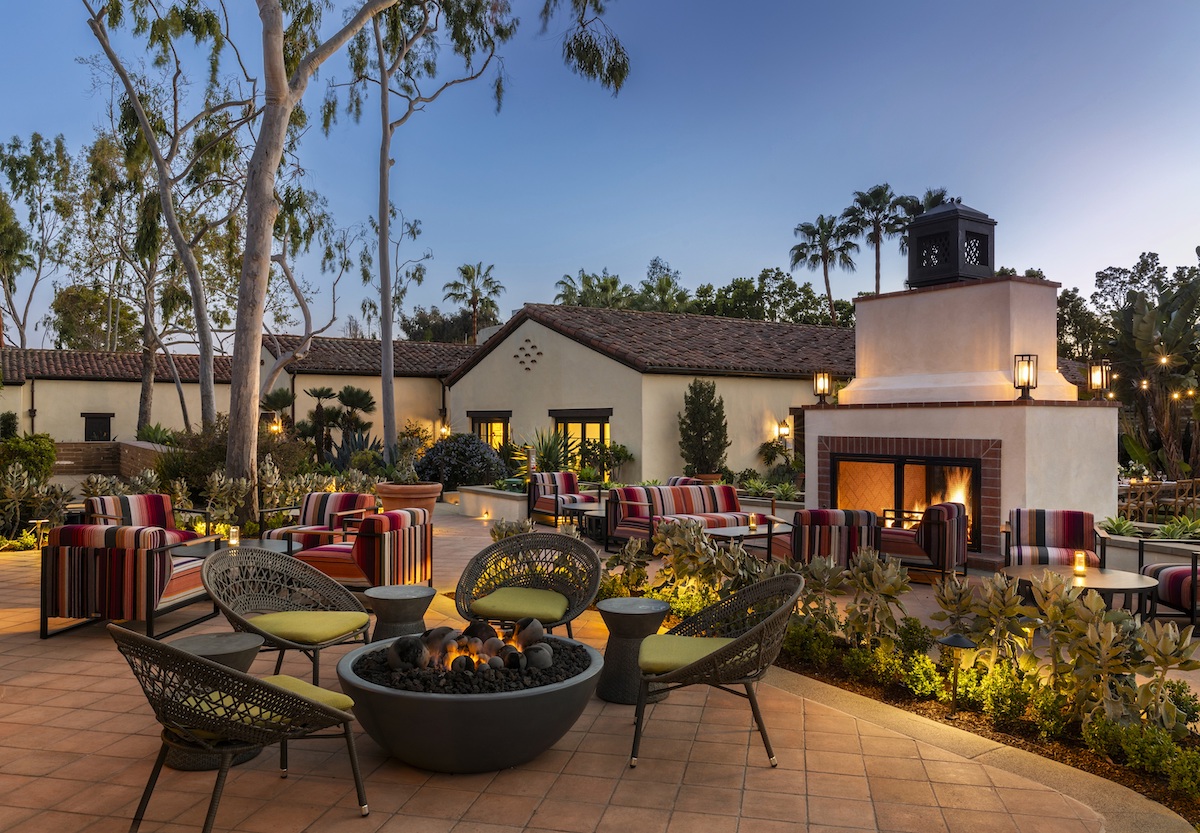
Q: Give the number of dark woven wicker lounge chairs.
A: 4